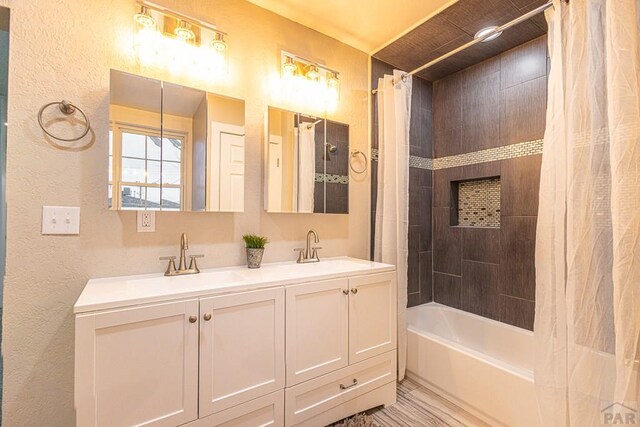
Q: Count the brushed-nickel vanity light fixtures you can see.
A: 2